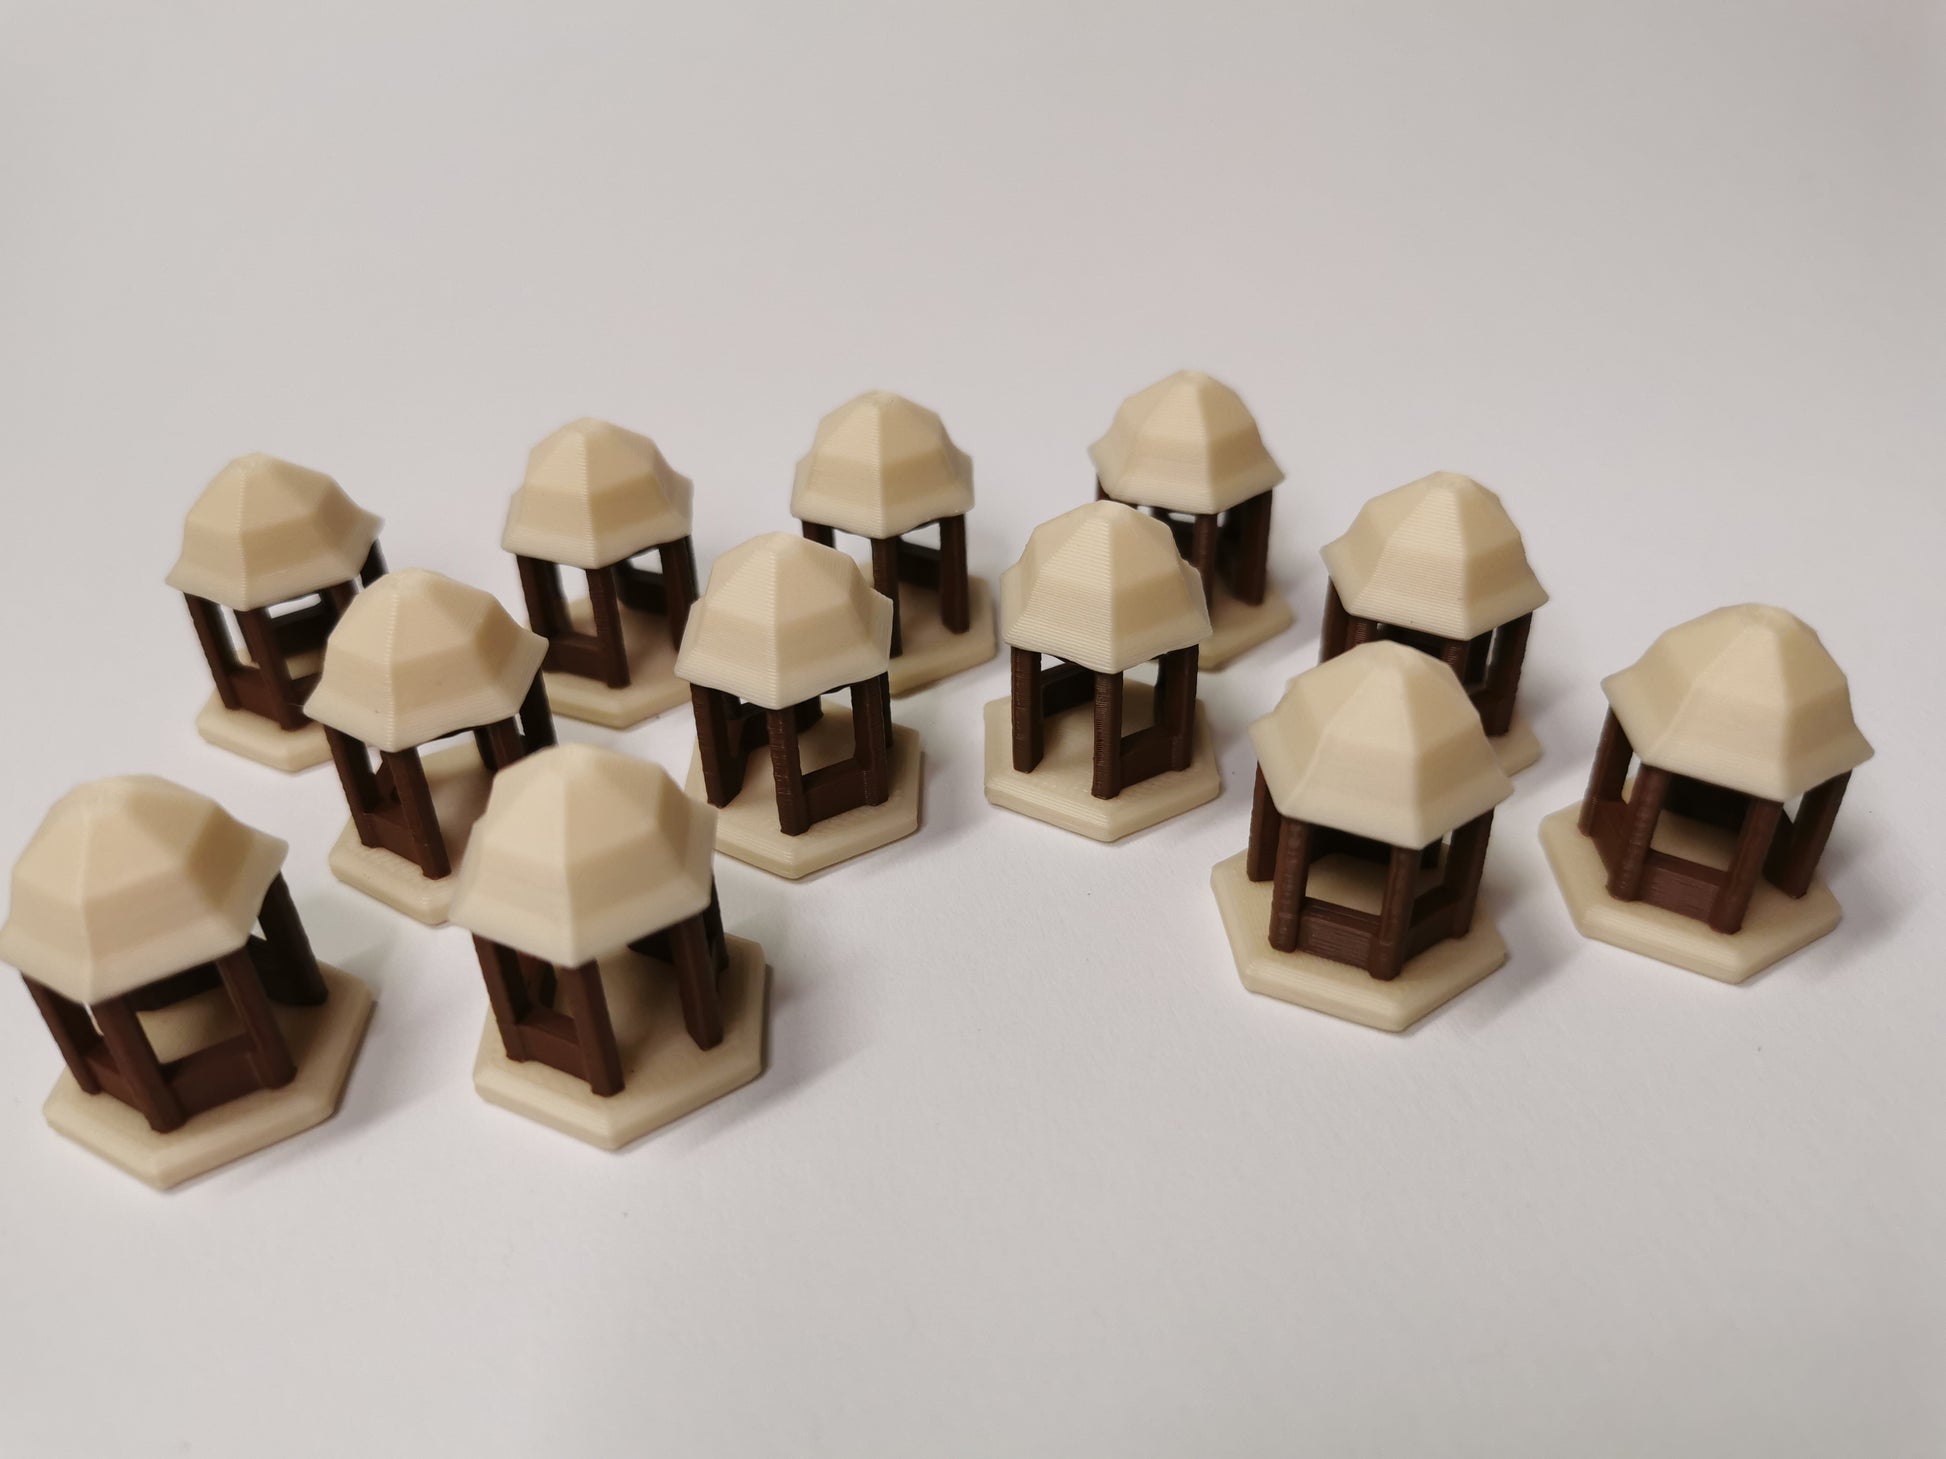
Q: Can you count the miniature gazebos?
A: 12